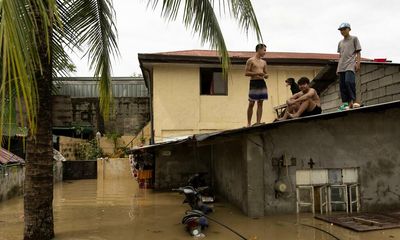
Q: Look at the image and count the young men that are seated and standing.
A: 3